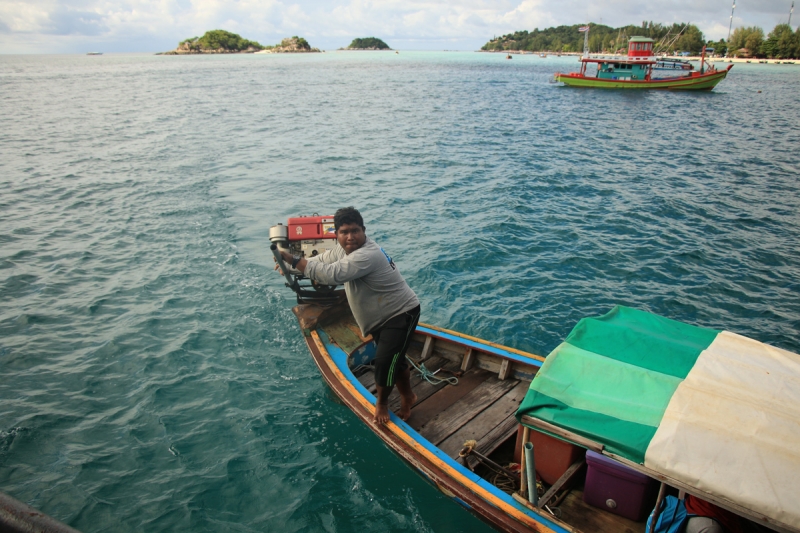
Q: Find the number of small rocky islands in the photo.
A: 3